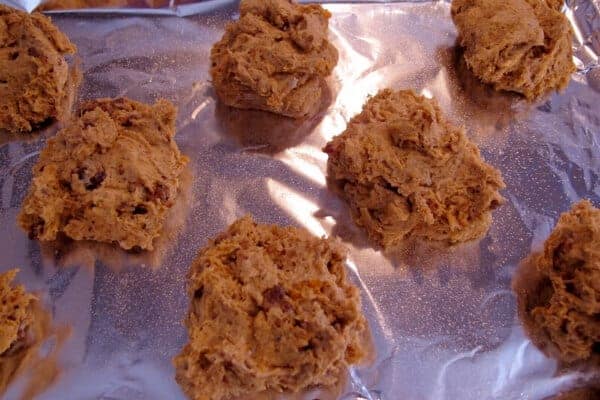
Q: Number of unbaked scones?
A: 8